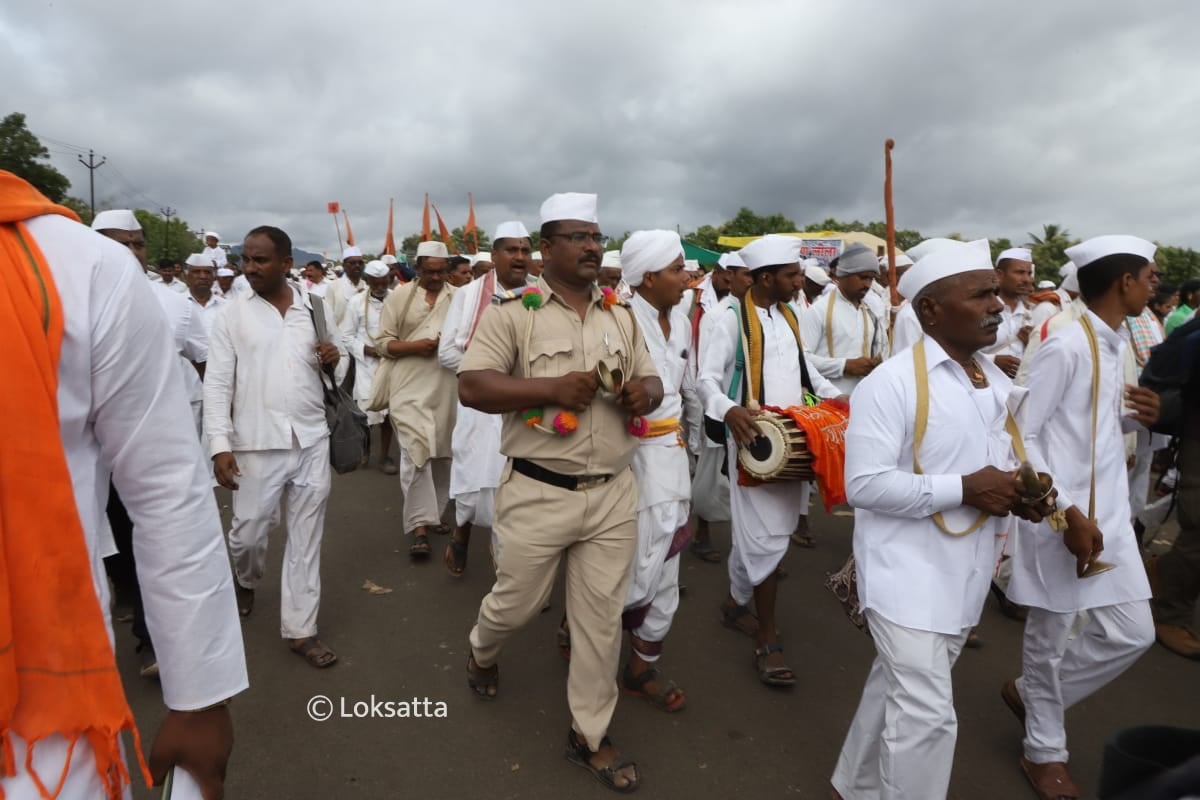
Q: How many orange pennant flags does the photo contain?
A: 5